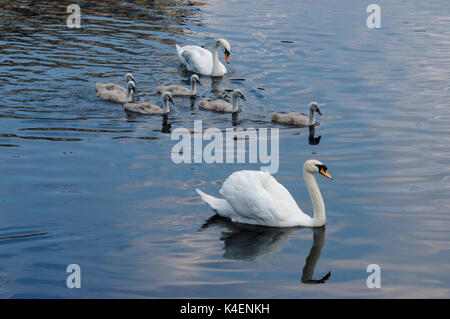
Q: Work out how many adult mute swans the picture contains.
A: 2